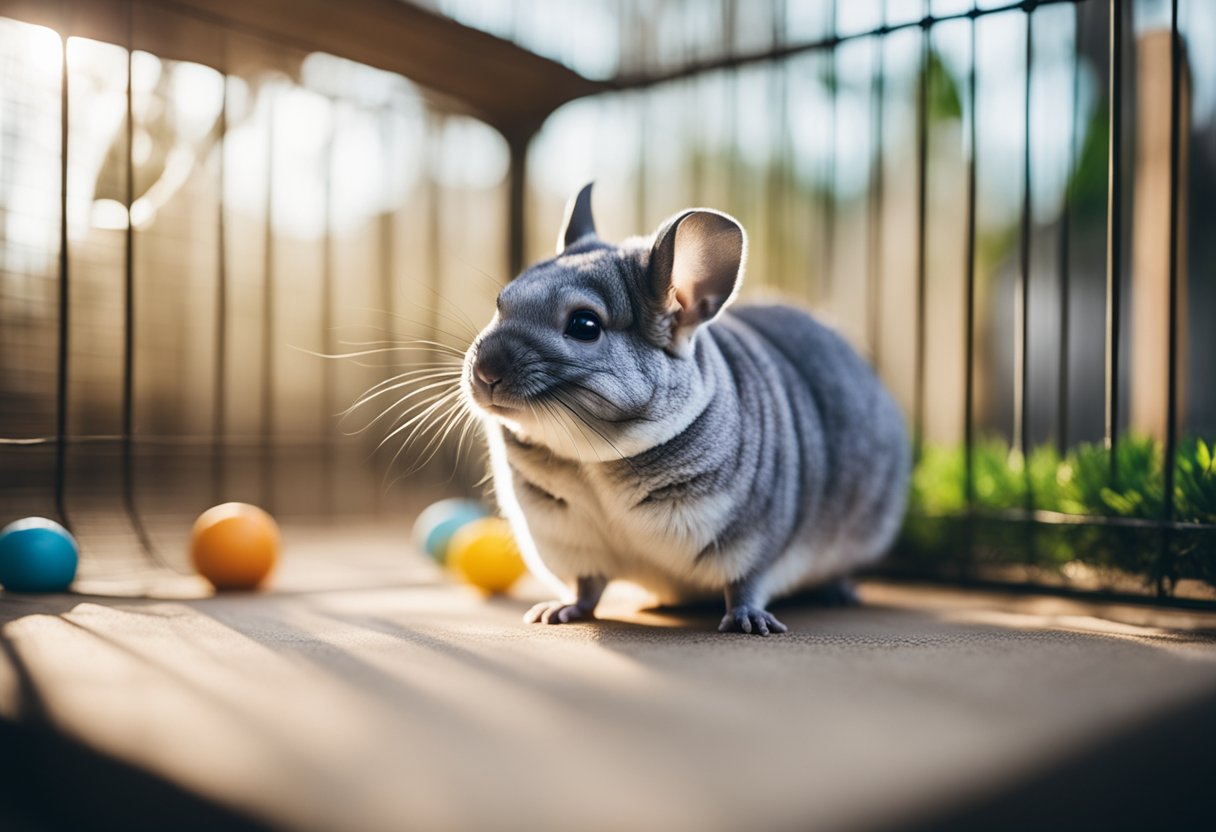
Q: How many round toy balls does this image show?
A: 4